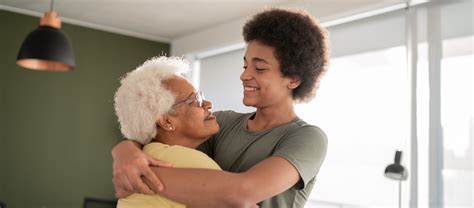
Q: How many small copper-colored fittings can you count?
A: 1